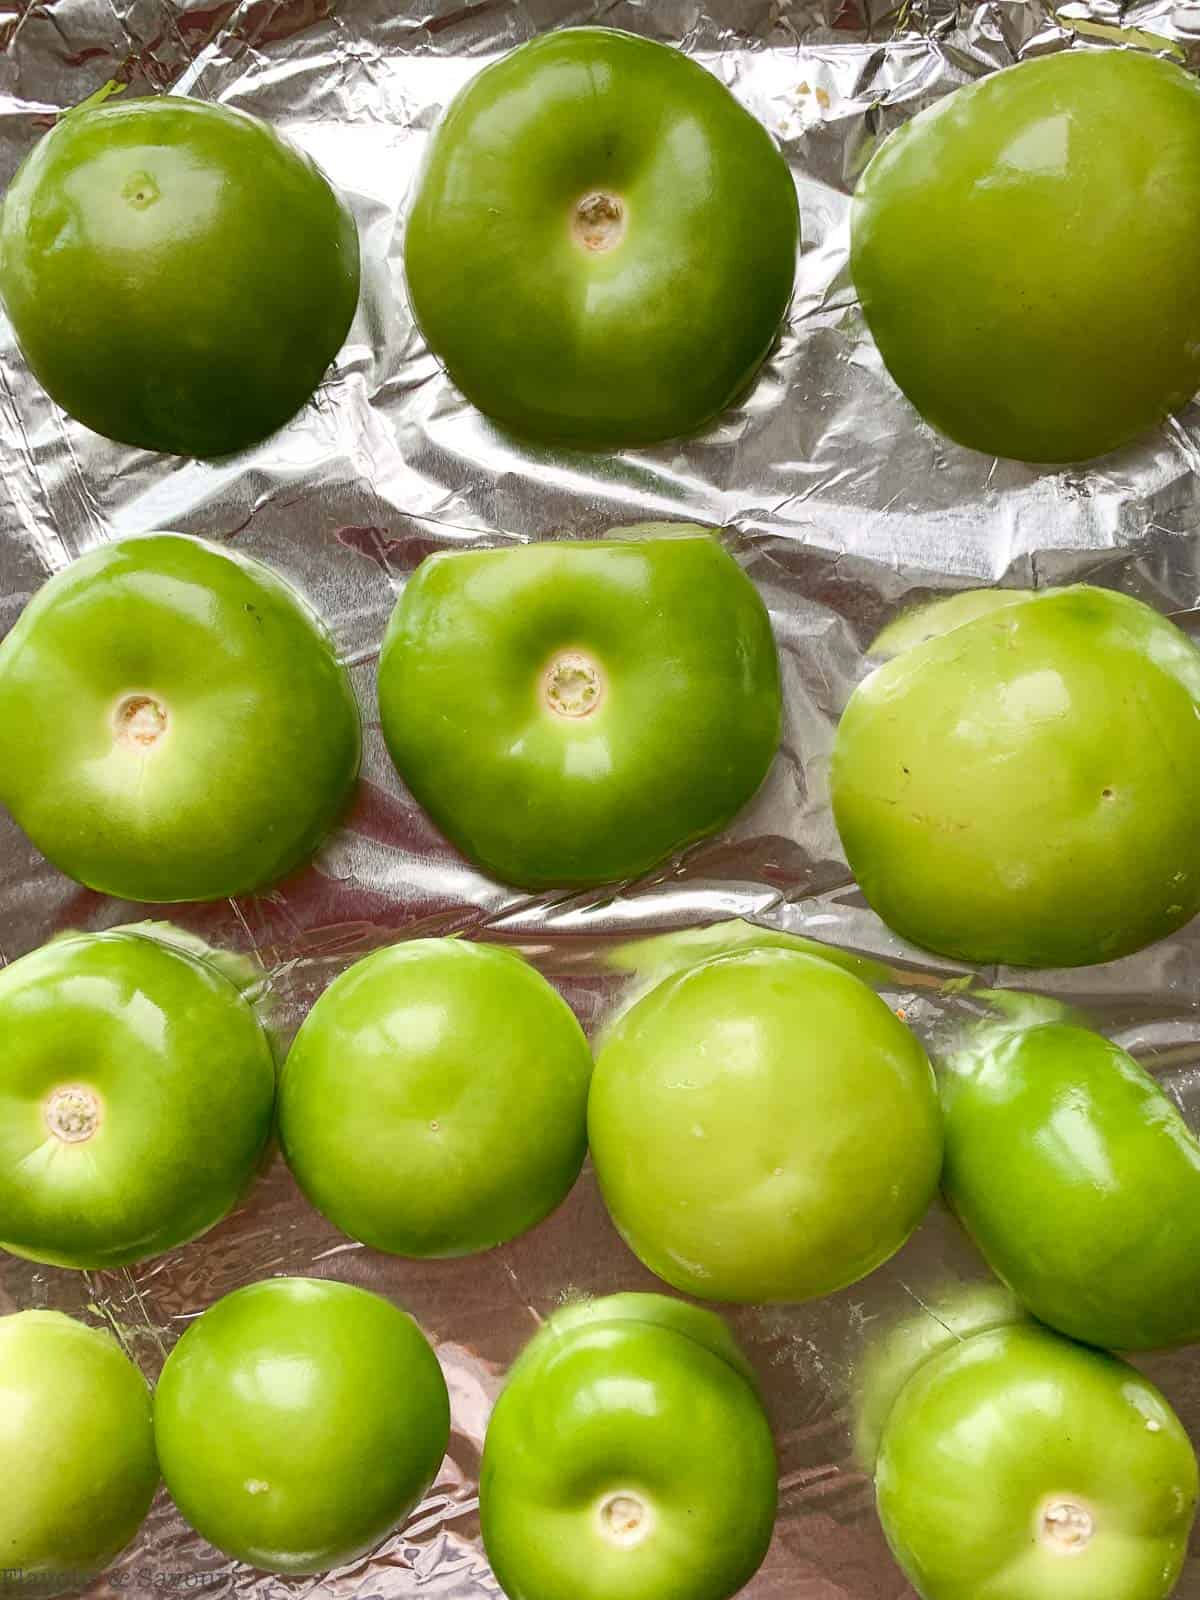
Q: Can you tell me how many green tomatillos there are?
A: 14